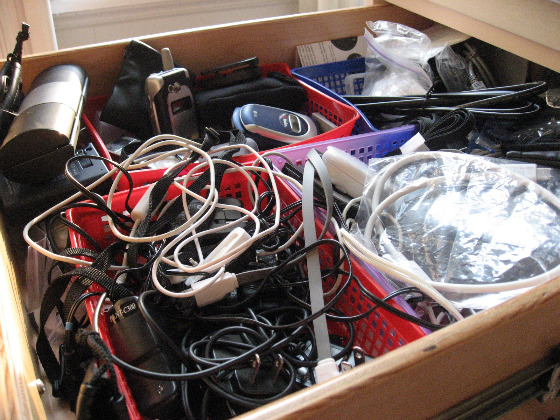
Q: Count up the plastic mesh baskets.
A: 4